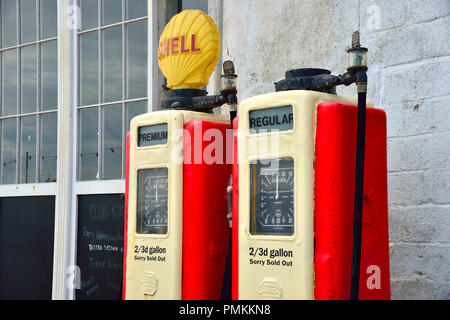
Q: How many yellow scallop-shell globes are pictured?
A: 1